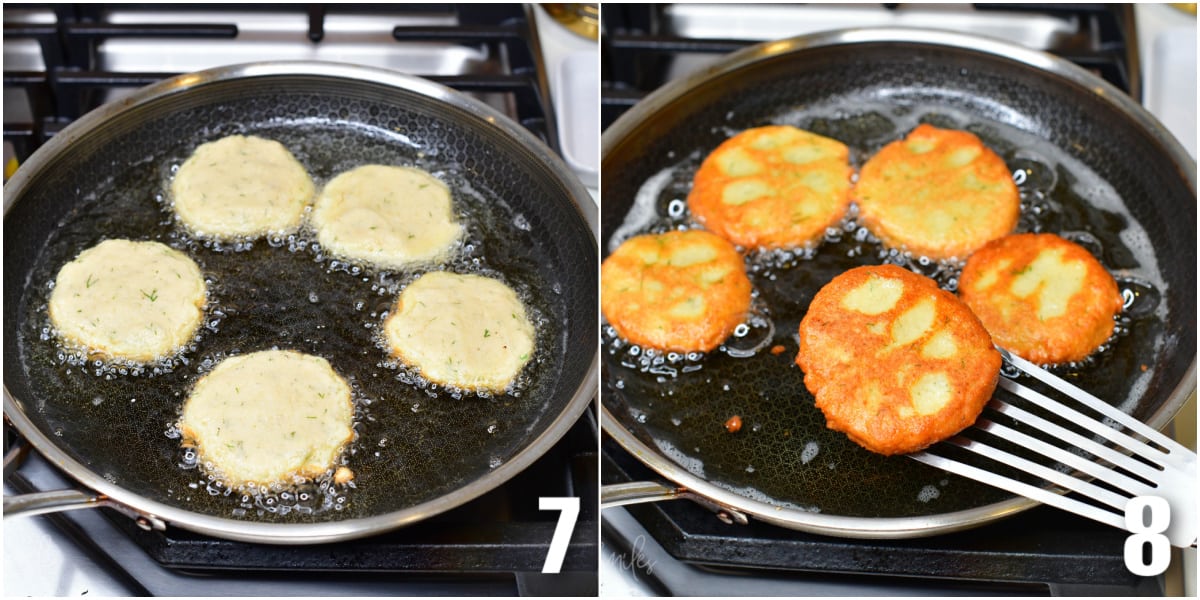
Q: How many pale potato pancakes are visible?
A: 5